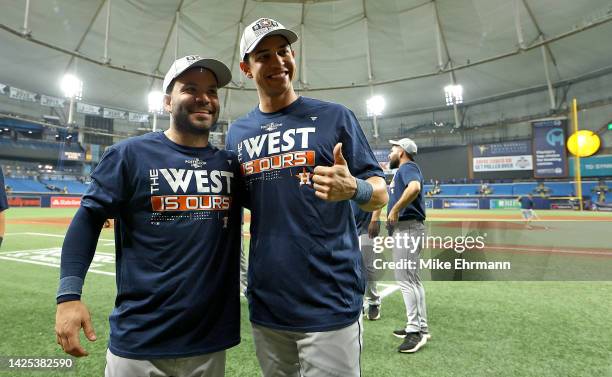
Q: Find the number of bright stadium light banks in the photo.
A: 4